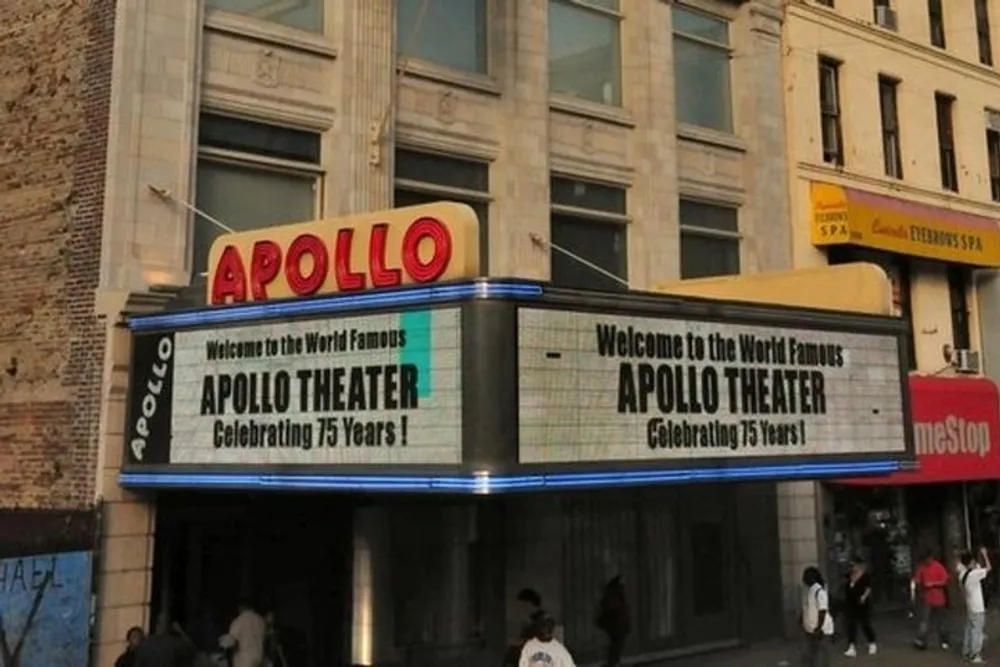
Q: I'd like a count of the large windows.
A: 8